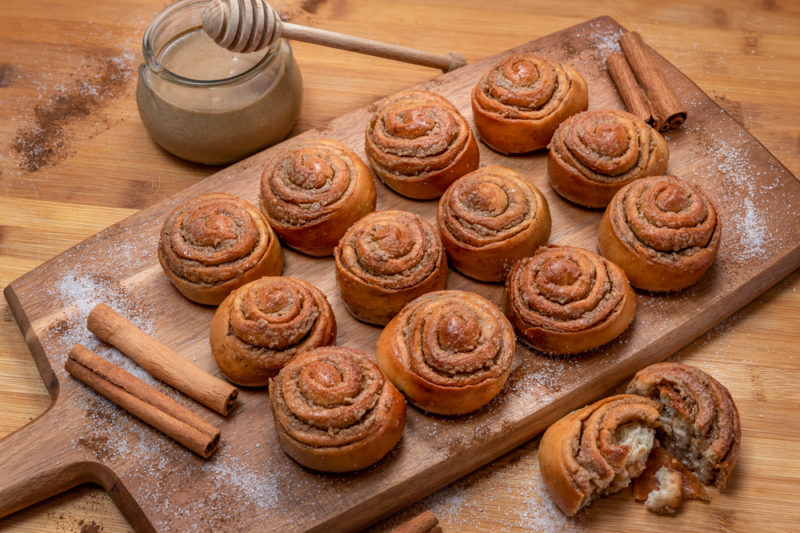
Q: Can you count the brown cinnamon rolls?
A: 13